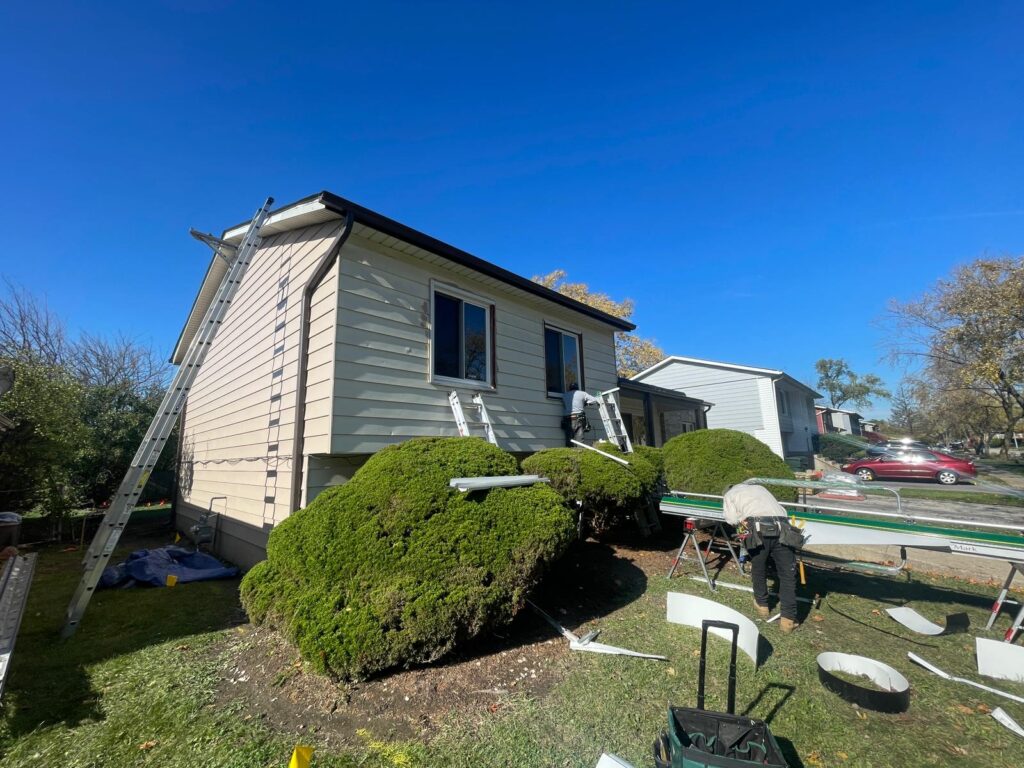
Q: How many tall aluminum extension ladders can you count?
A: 1